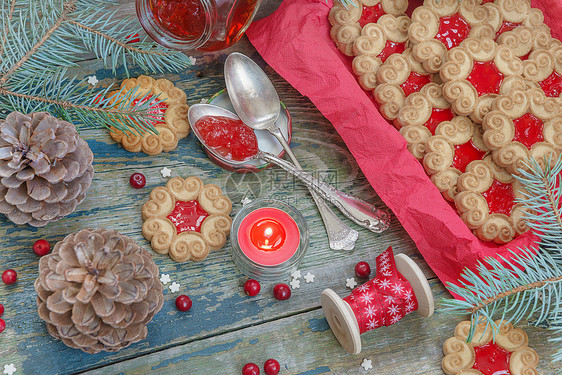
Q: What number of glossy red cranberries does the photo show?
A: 11